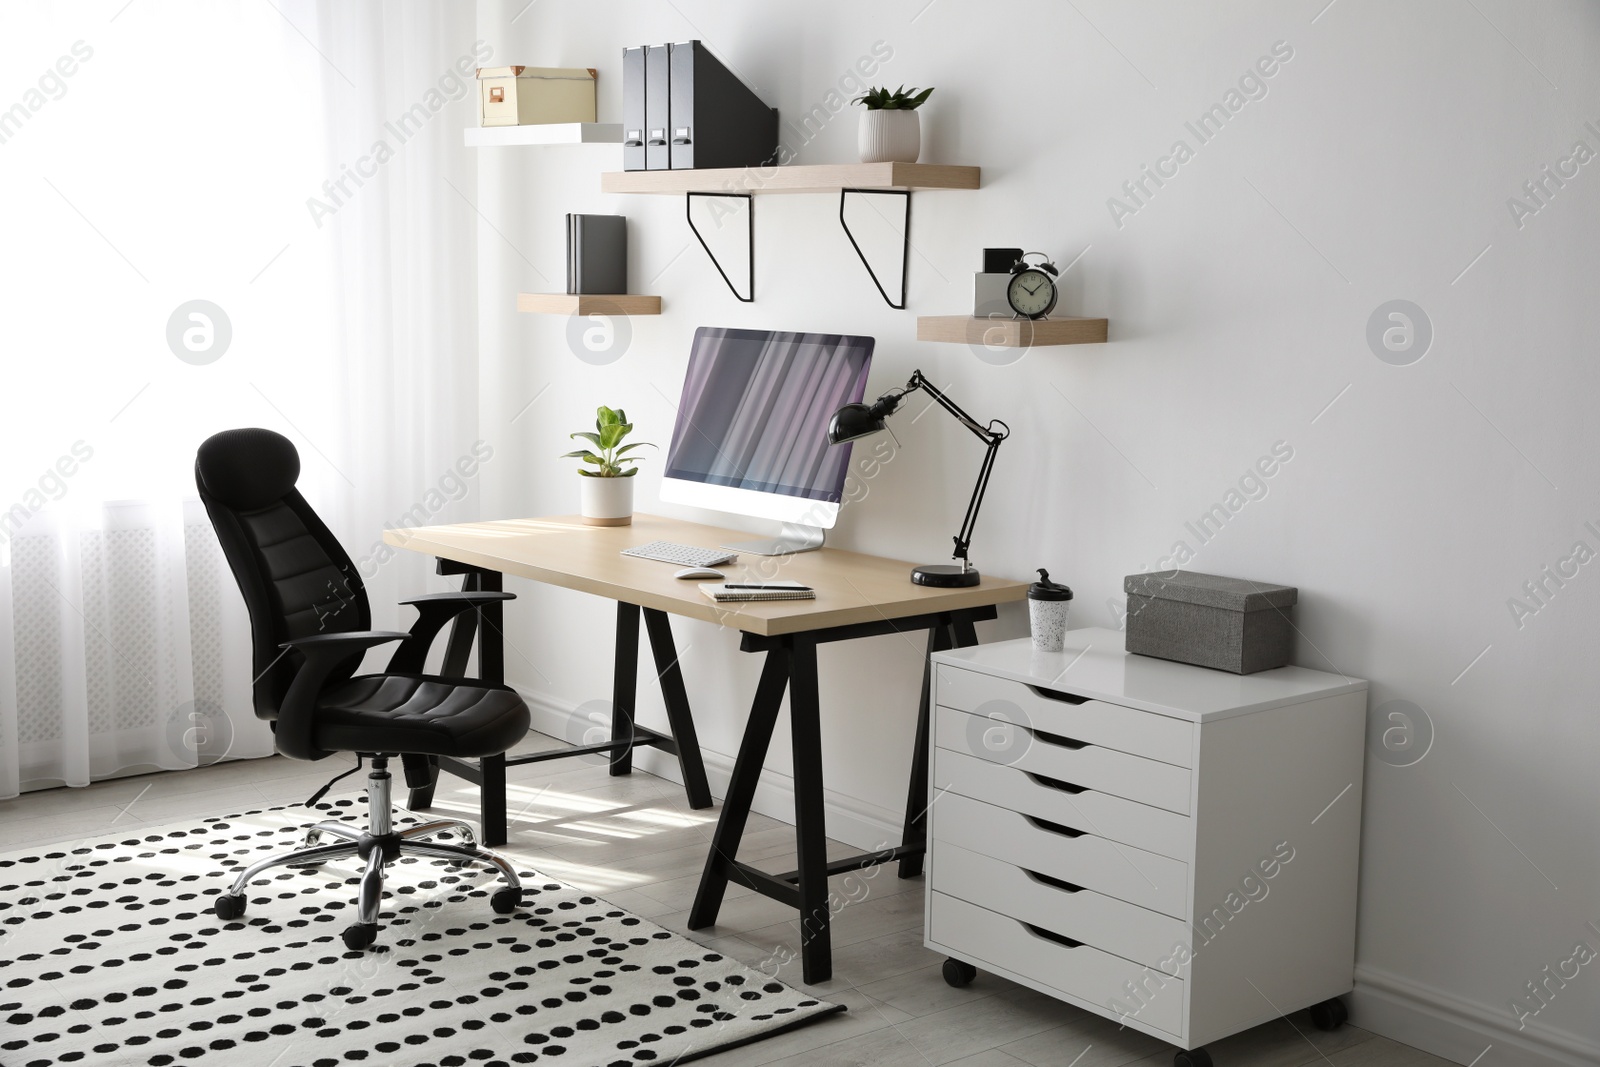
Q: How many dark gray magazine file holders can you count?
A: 3